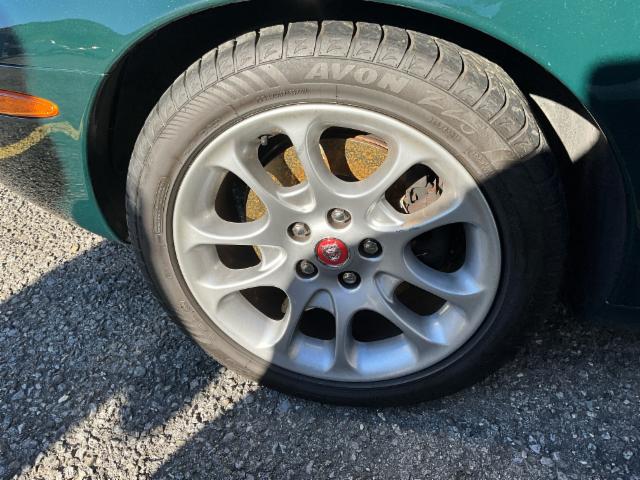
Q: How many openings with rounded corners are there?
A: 10